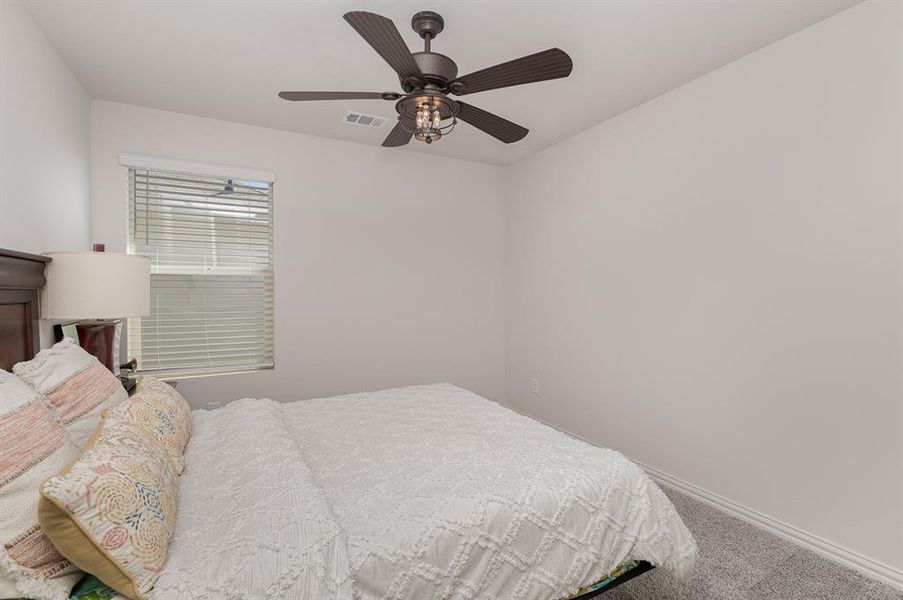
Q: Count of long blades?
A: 5